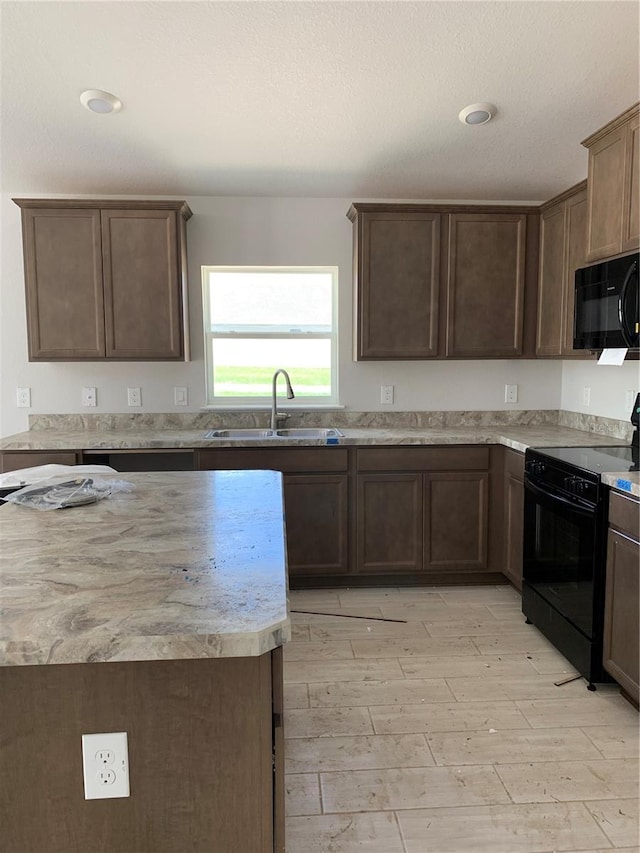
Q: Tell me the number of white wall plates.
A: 9